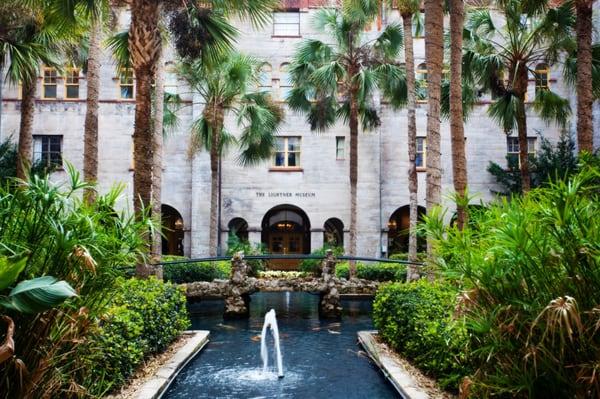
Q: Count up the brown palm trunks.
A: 11